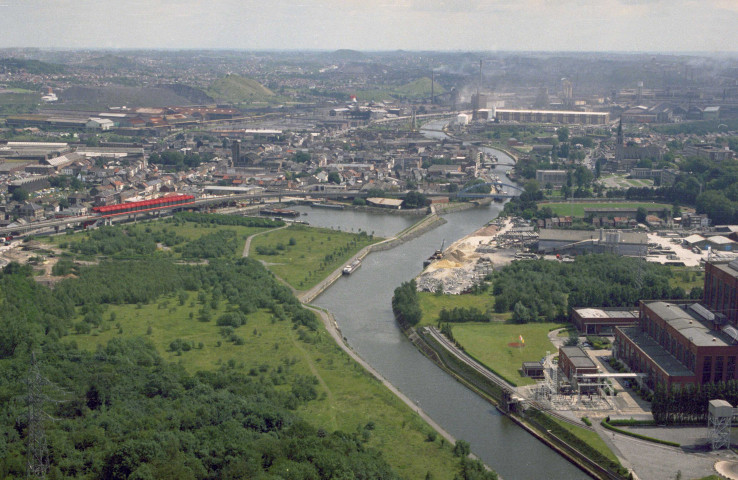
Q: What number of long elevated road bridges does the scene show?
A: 1